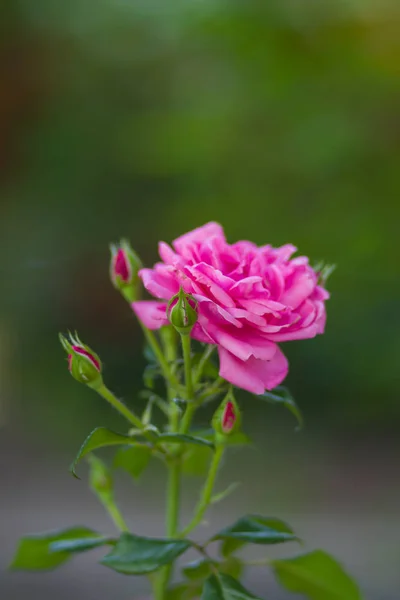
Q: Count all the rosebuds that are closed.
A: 5